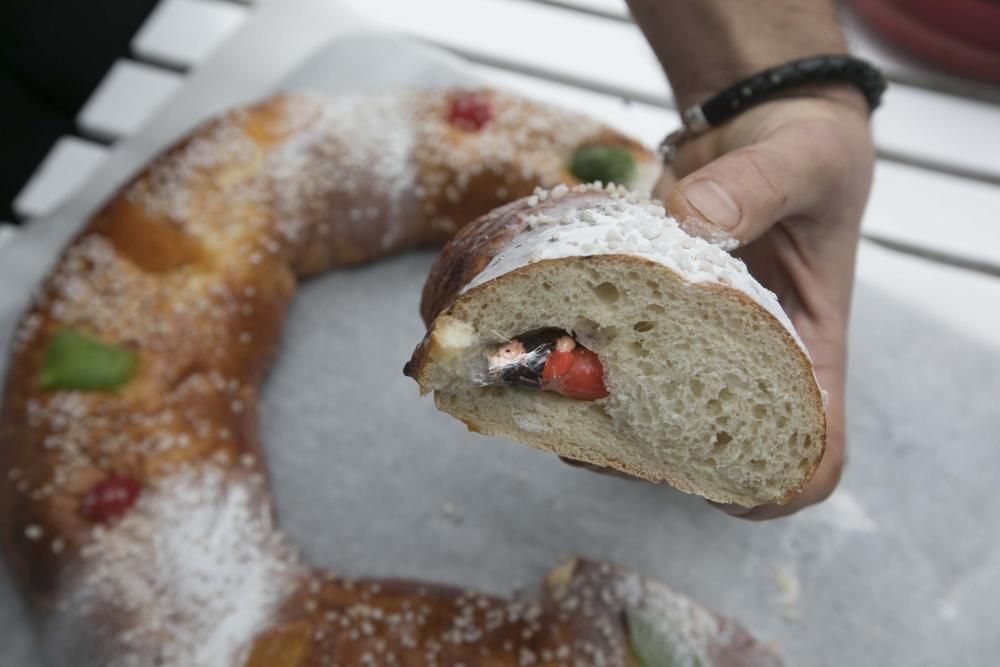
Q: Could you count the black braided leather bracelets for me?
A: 1